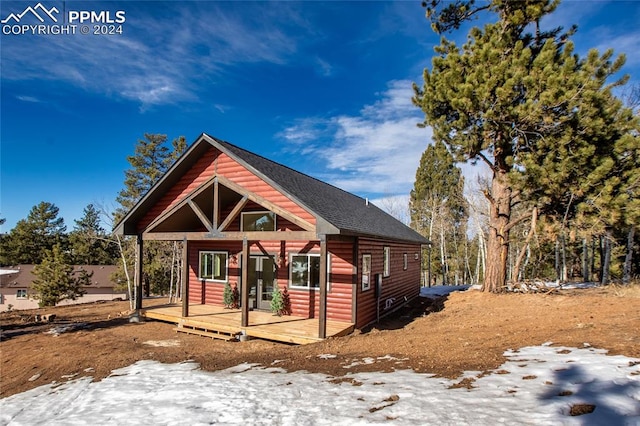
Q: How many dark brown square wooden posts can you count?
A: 4